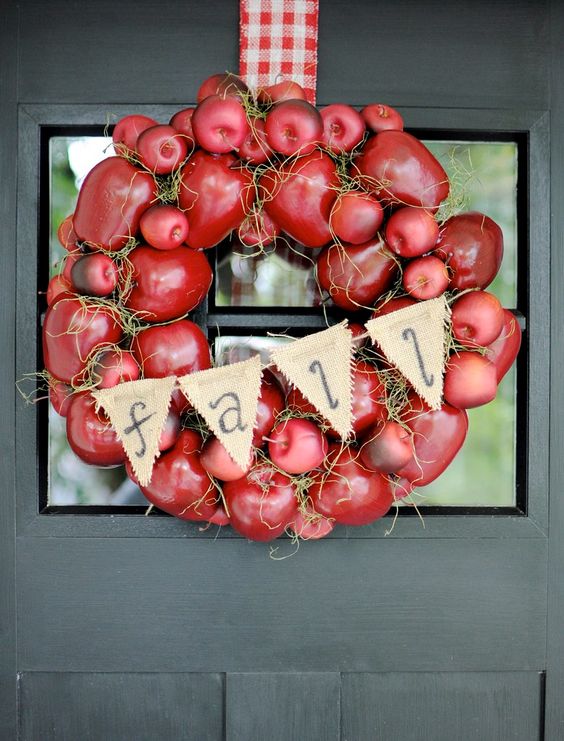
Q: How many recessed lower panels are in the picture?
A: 2